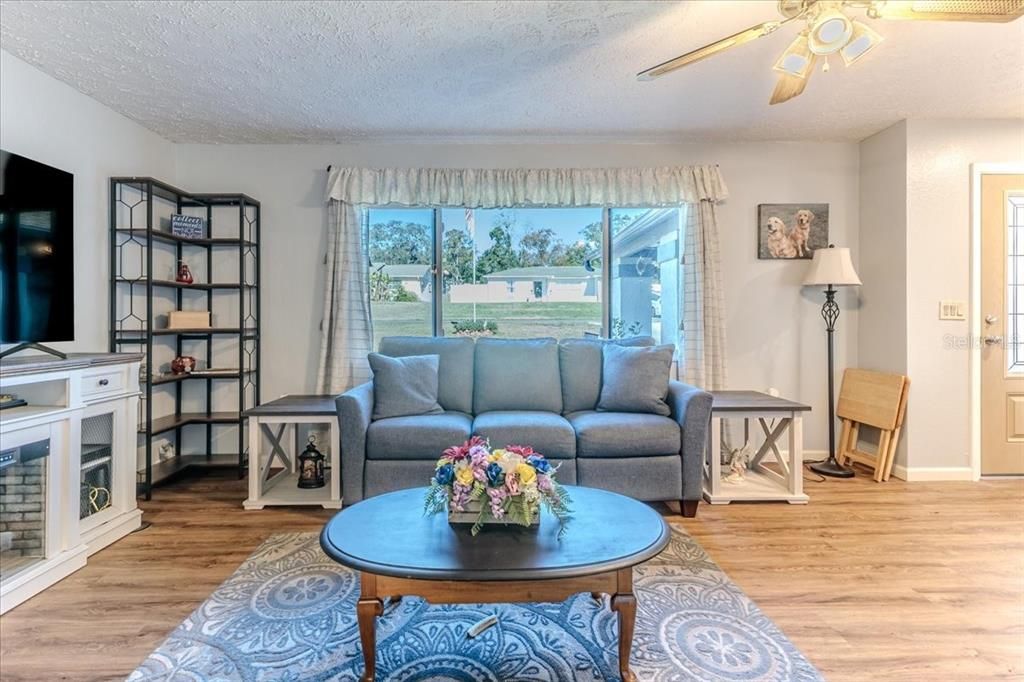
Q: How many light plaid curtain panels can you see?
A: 2